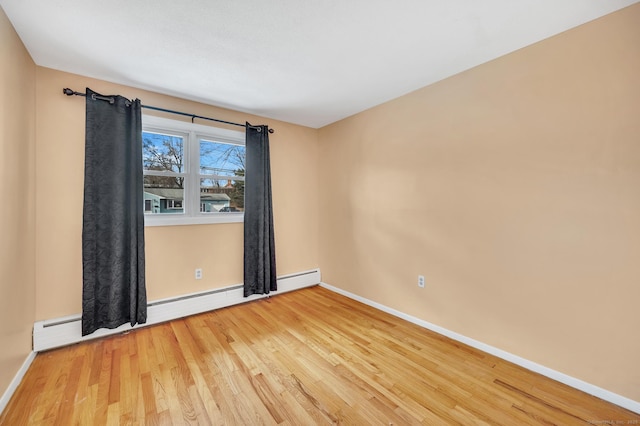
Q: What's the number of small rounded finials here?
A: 2